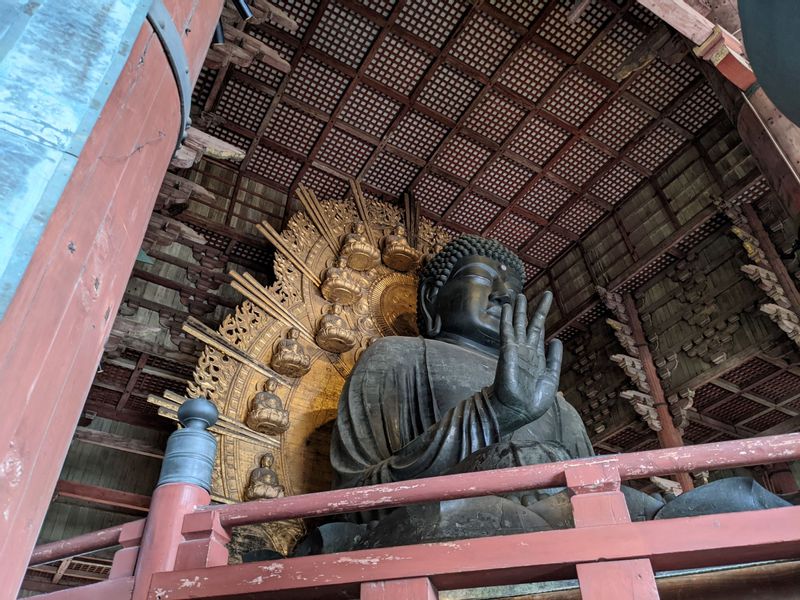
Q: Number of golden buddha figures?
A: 7